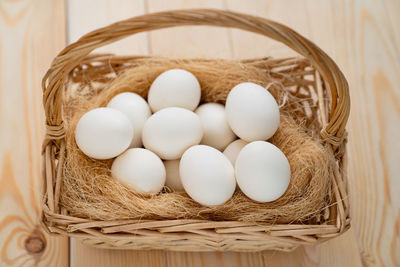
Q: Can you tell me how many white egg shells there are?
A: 11